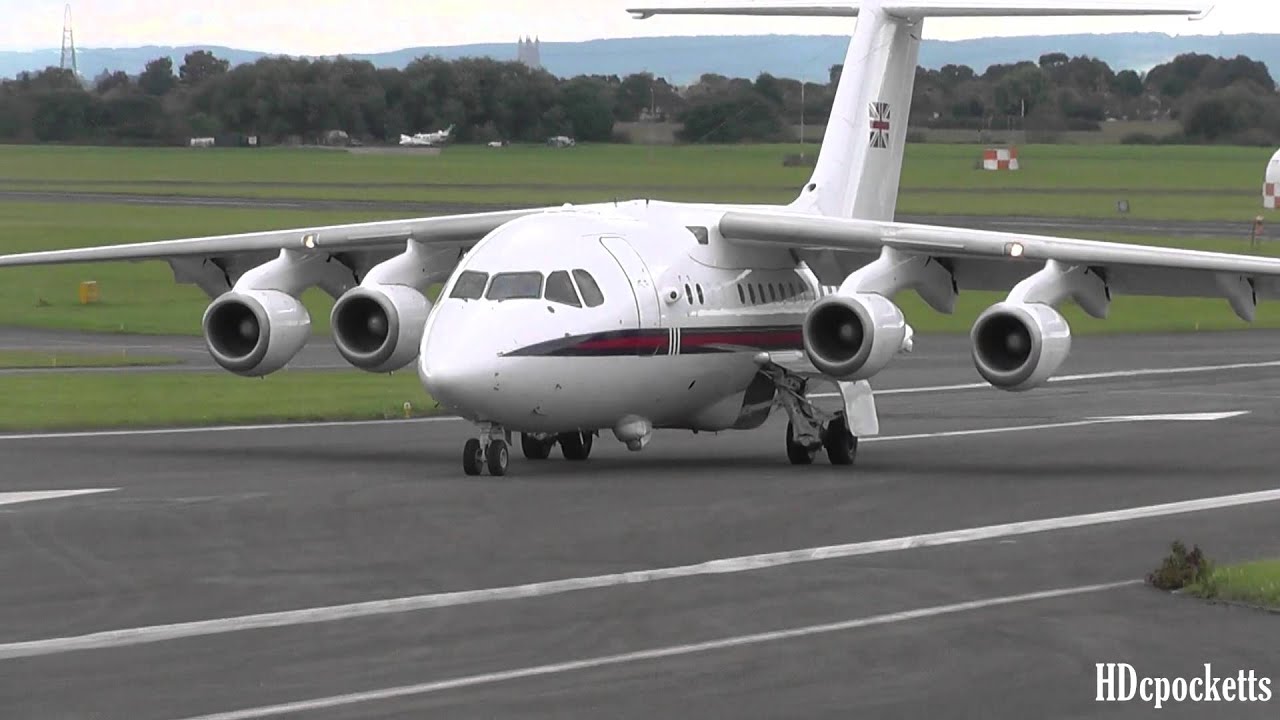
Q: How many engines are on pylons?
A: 4